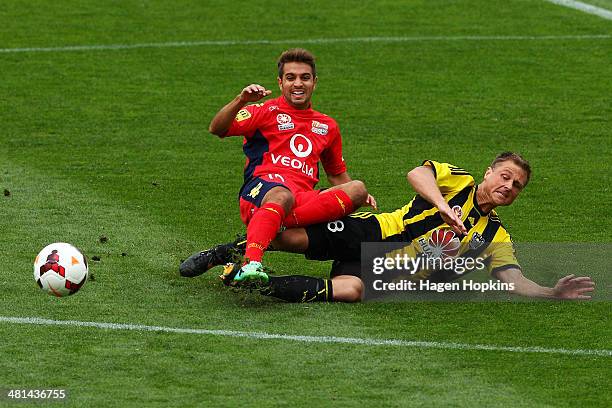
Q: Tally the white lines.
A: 3